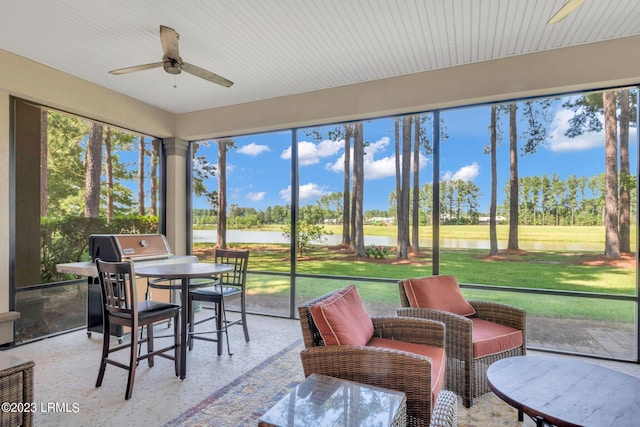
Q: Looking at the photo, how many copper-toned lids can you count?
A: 1